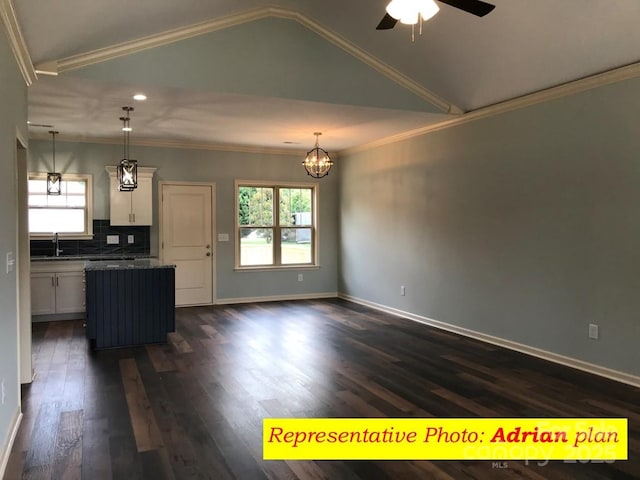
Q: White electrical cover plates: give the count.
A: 8